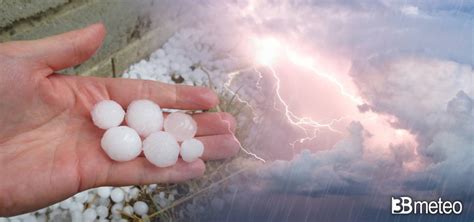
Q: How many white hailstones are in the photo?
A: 6